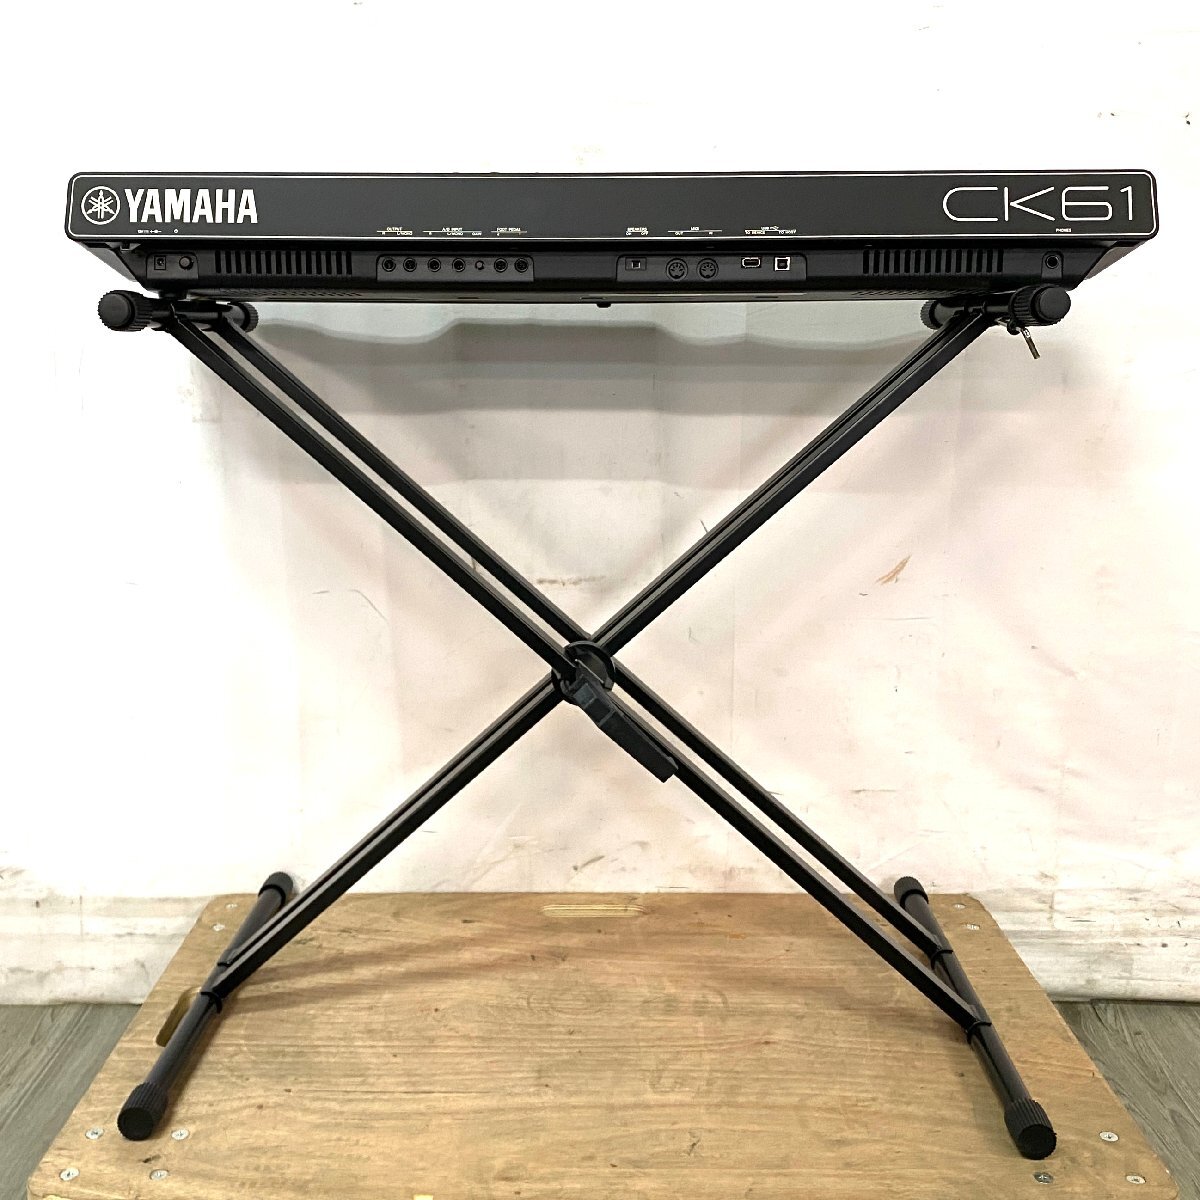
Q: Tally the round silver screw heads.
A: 11